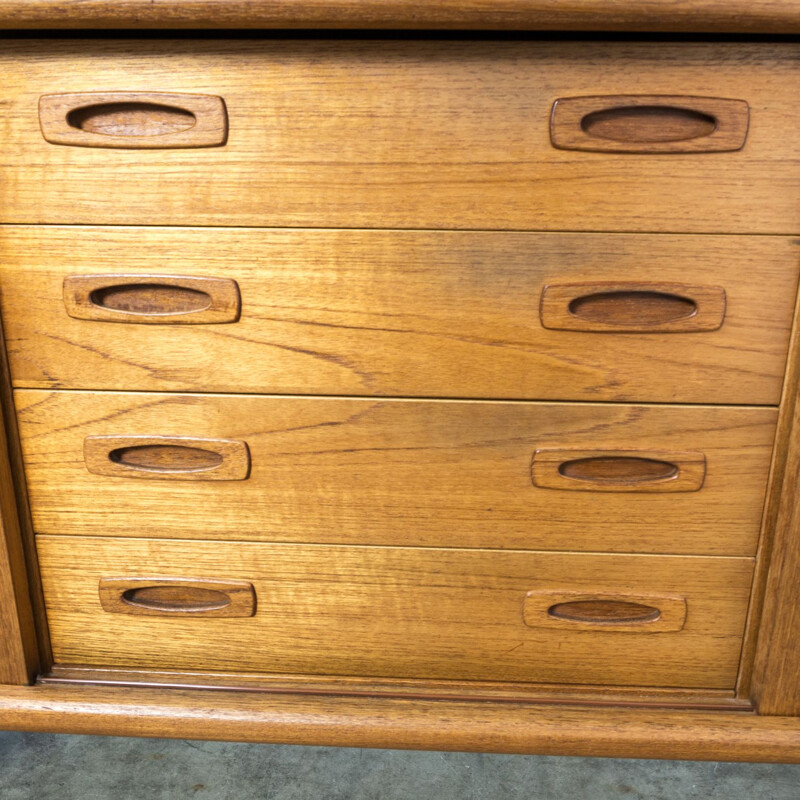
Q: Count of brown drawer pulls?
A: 8